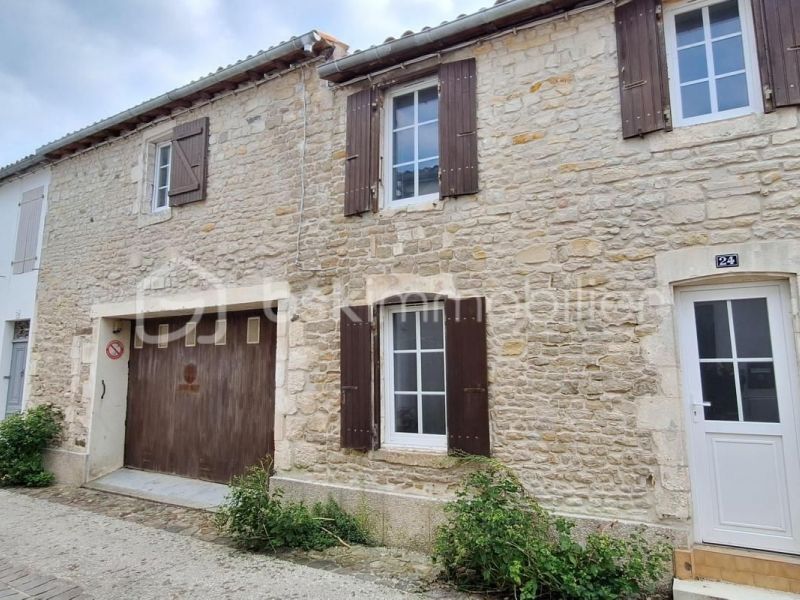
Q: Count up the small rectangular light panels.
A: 5